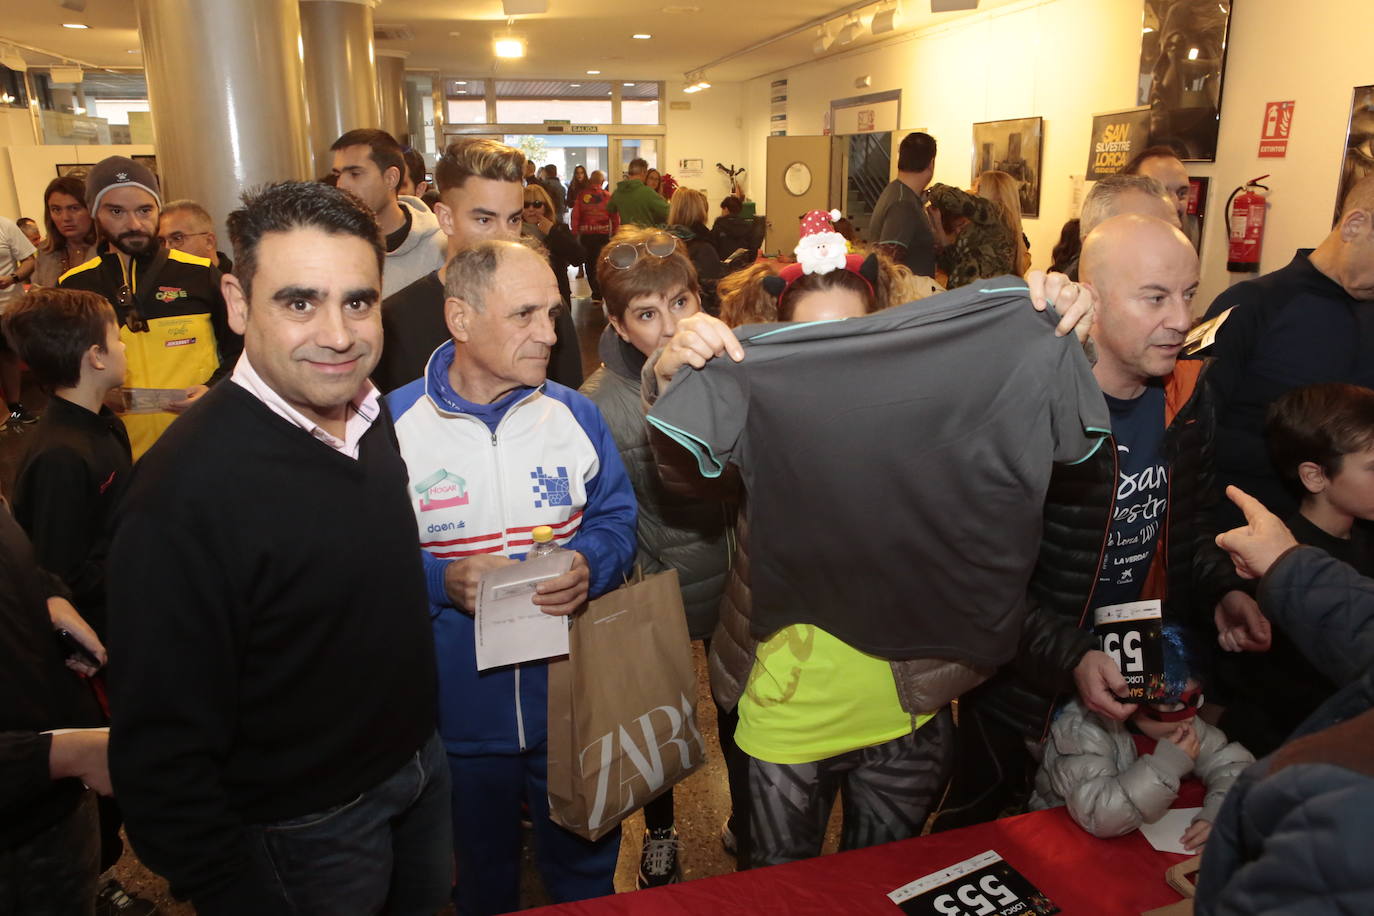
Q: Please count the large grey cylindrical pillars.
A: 3